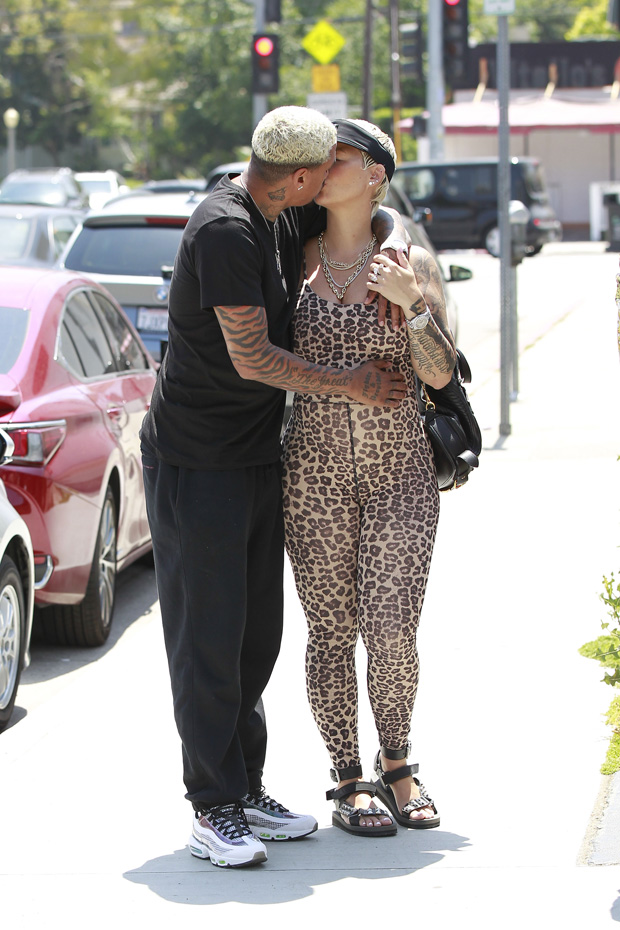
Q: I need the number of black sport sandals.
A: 2